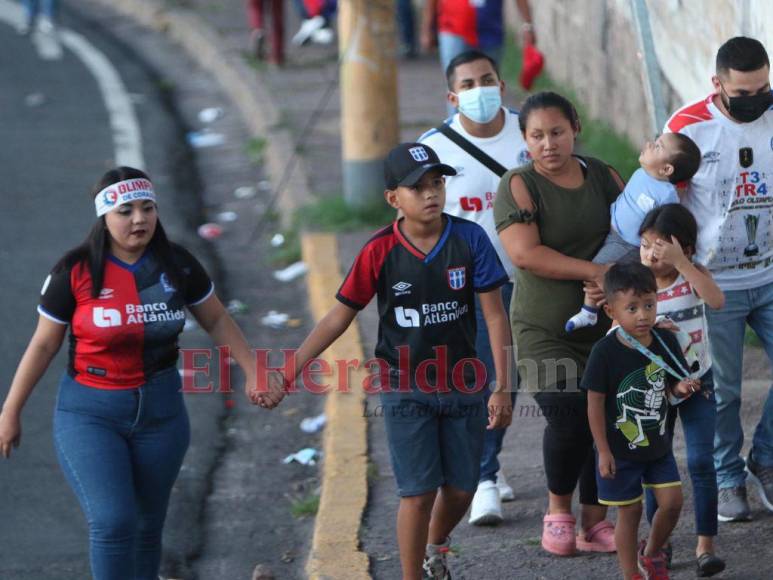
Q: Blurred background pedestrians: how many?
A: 5